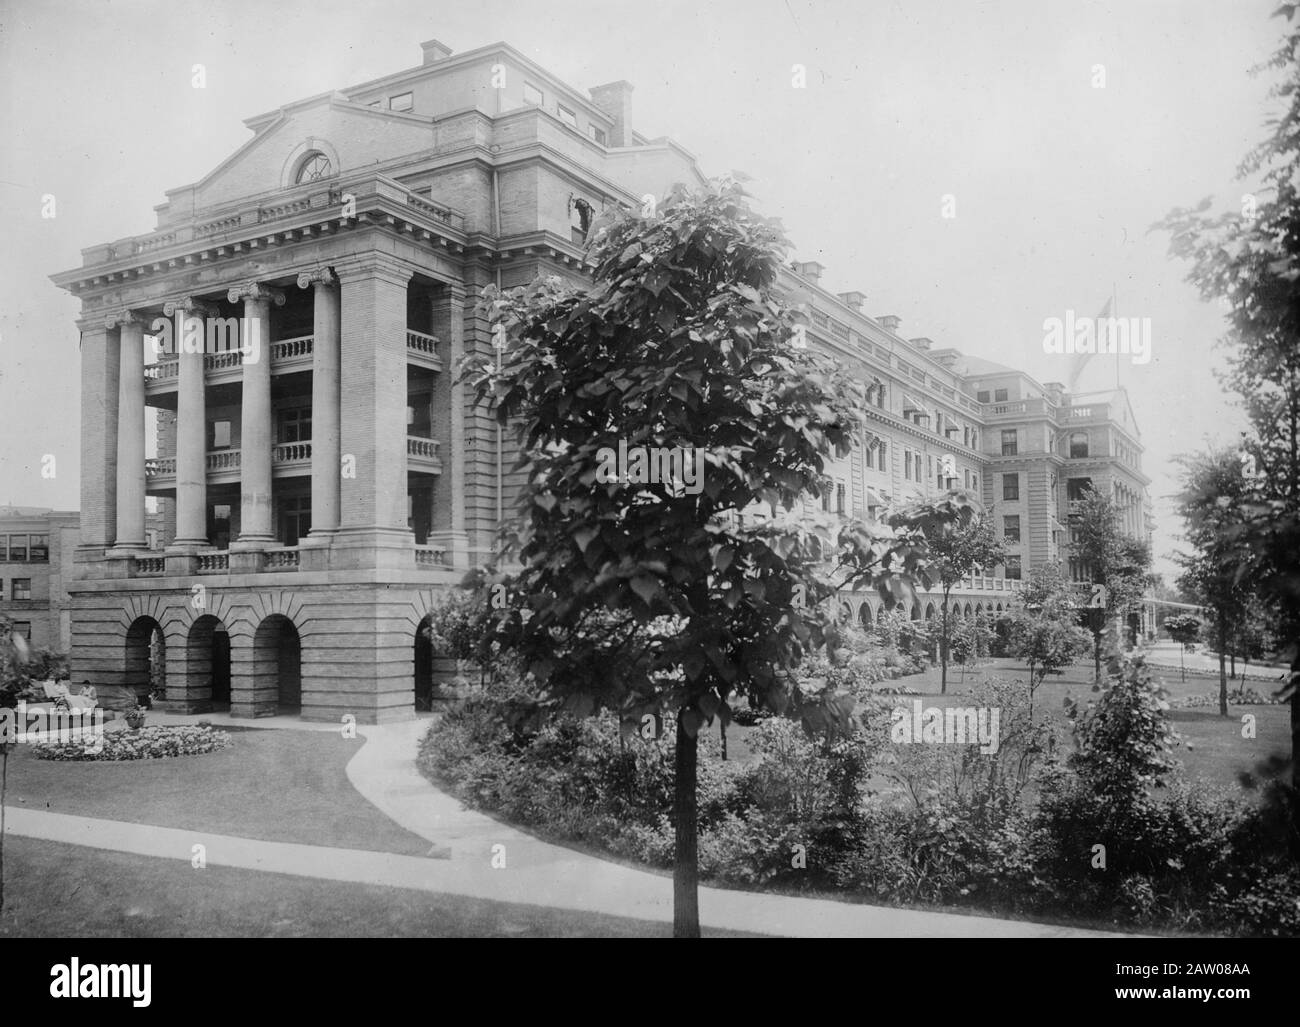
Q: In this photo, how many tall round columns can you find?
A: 4